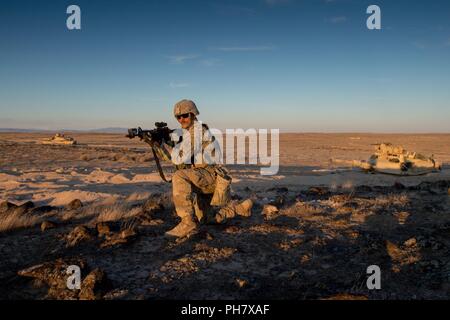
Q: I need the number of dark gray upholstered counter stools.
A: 0